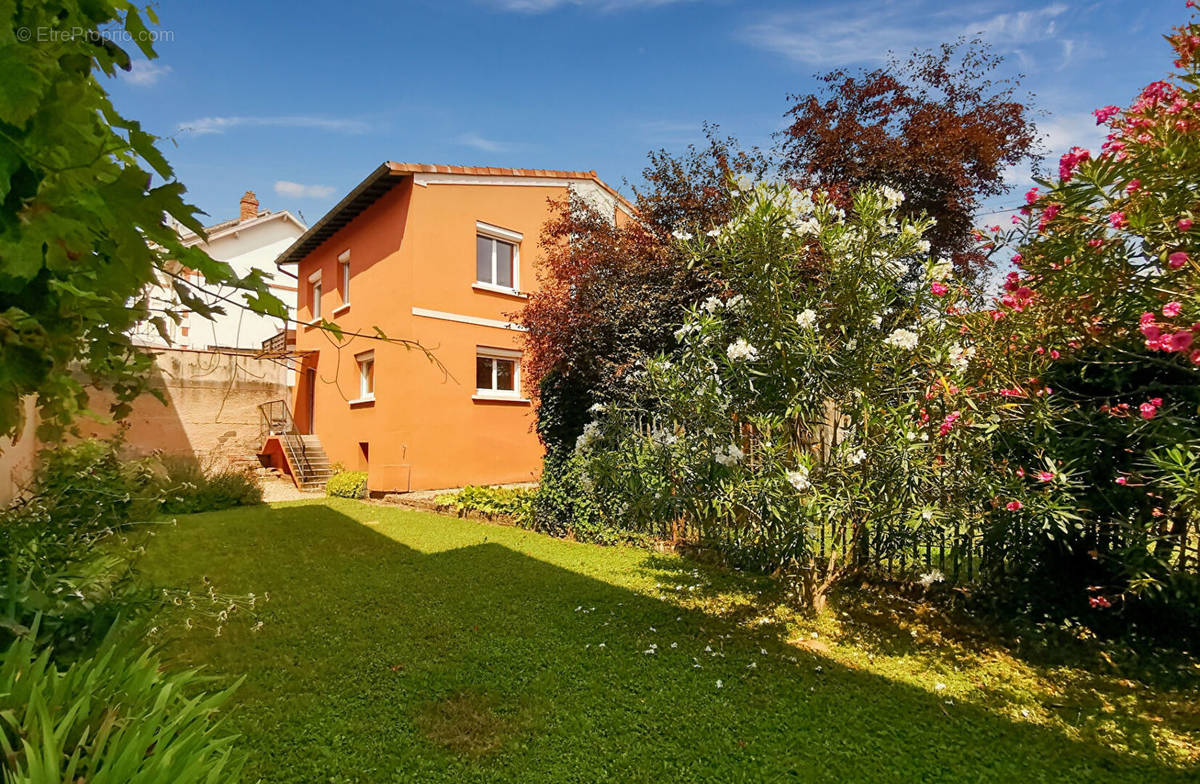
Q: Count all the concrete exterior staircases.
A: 1